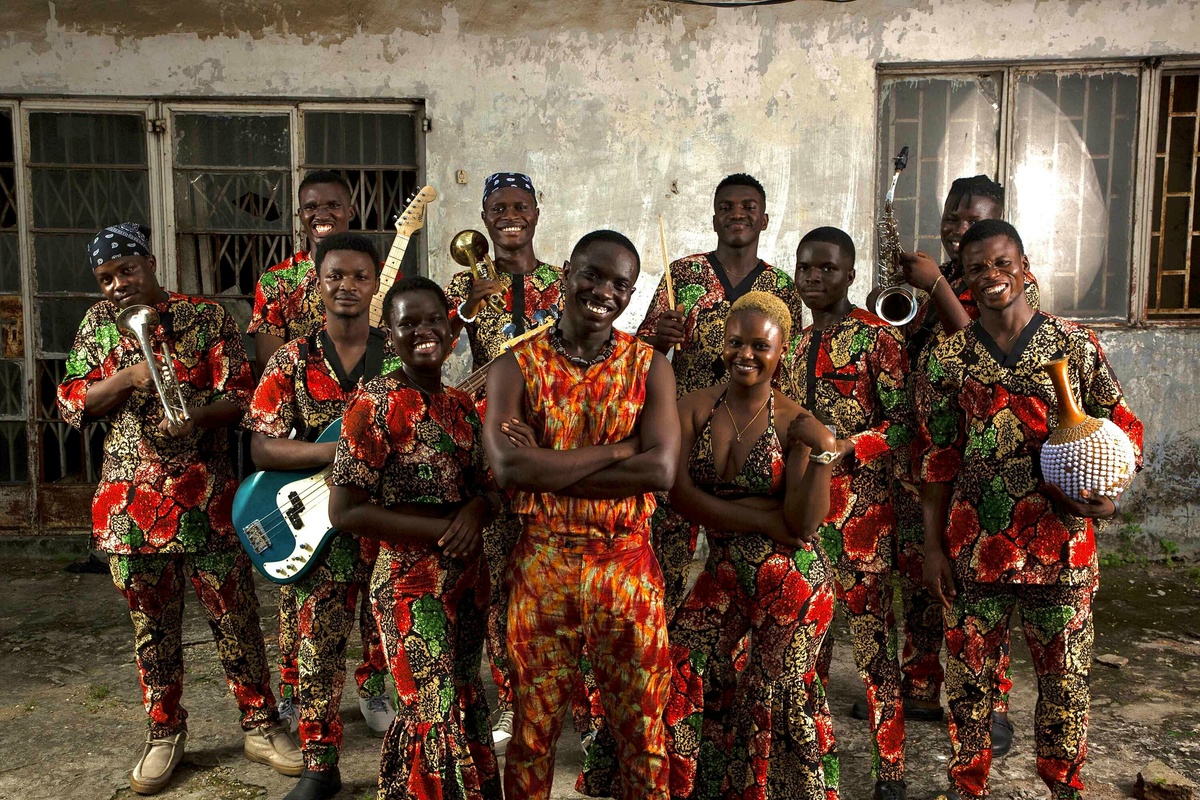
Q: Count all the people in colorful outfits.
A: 11